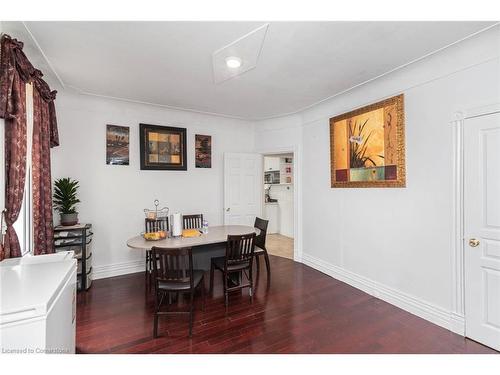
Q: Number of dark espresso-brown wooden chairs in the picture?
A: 5